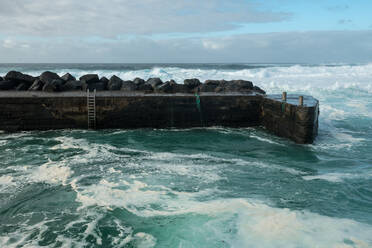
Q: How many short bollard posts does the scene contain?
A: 2